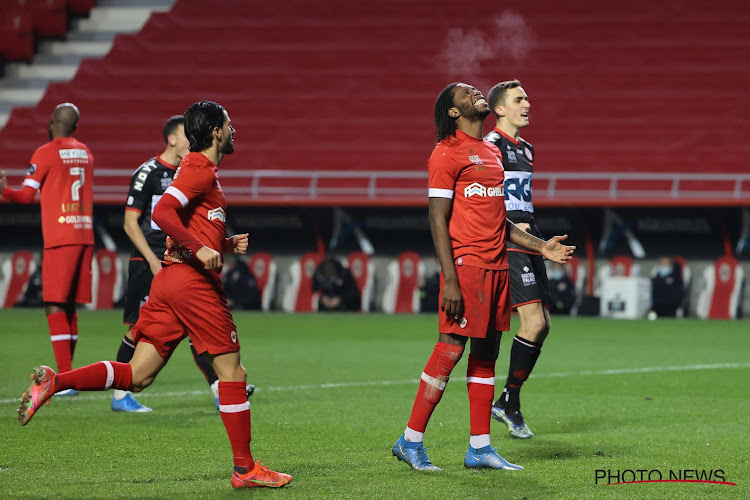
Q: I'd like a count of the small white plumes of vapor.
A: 2